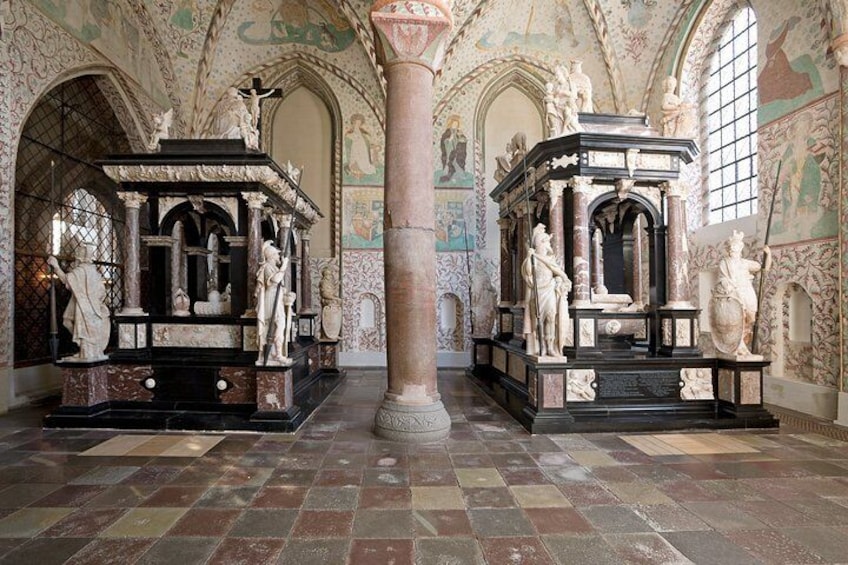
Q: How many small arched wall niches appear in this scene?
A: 3